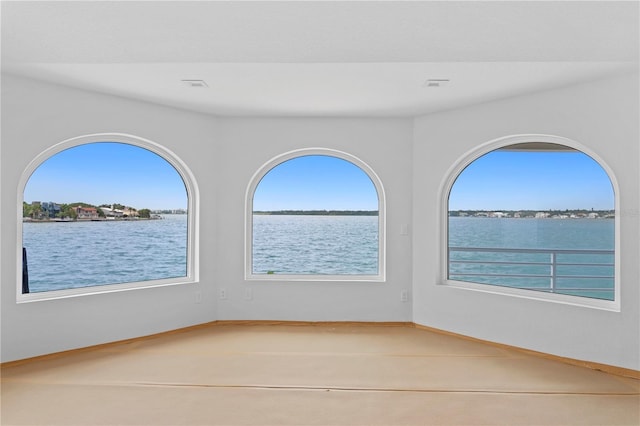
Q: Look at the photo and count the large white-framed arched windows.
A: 3